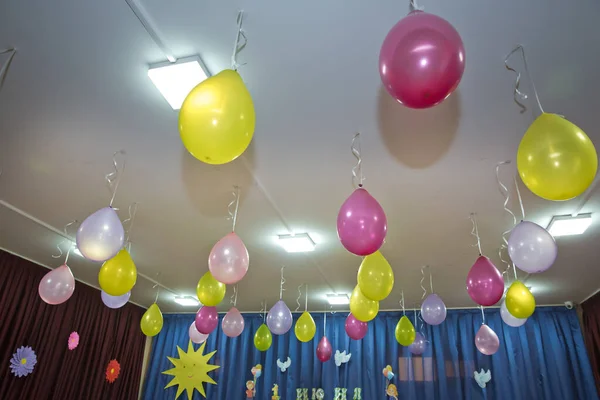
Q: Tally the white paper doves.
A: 3